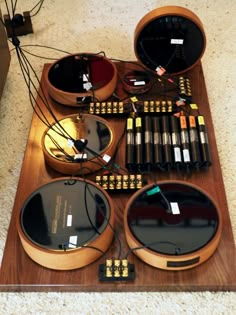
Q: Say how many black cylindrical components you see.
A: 9